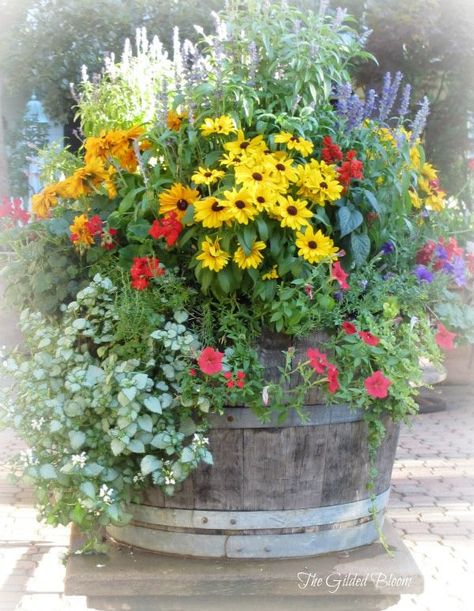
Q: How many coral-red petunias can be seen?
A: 8